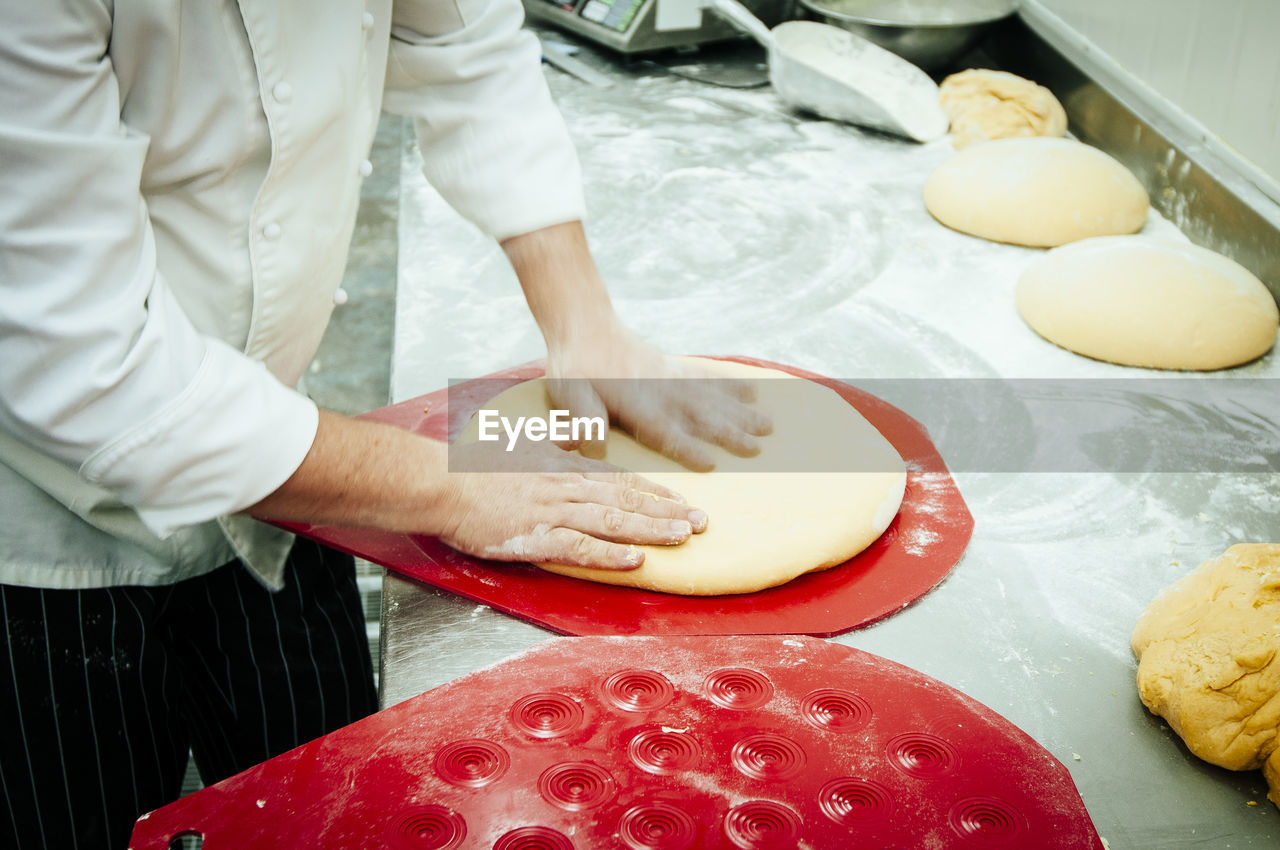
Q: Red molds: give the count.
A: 2